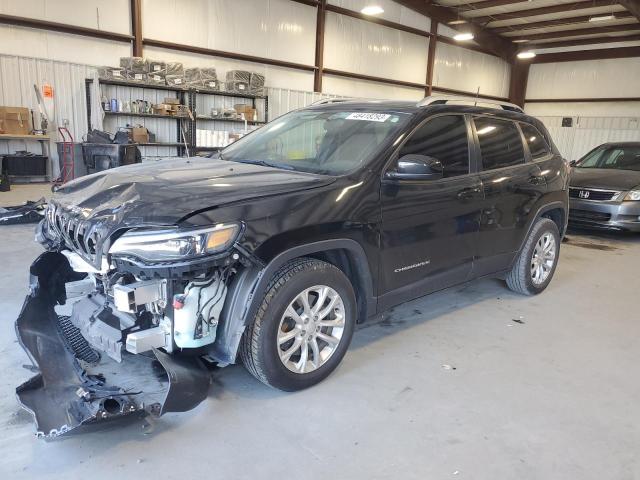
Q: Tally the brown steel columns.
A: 4